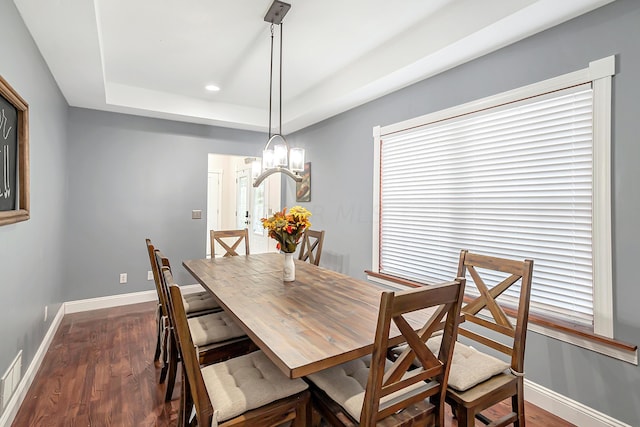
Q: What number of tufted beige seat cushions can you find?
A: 5